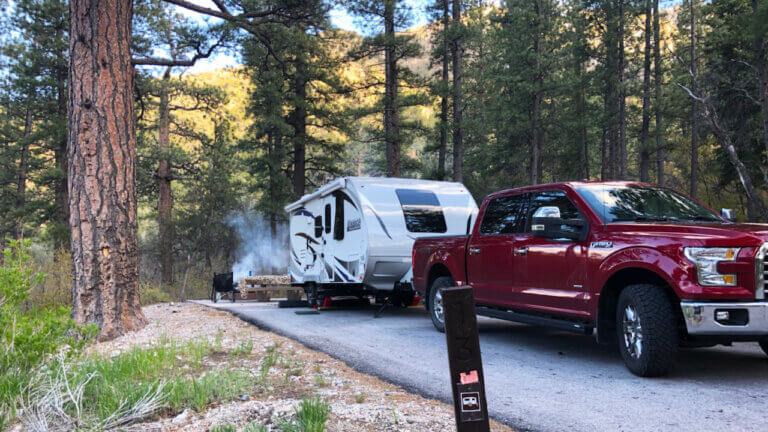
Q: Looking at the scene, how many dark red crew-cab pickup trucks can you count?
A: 1